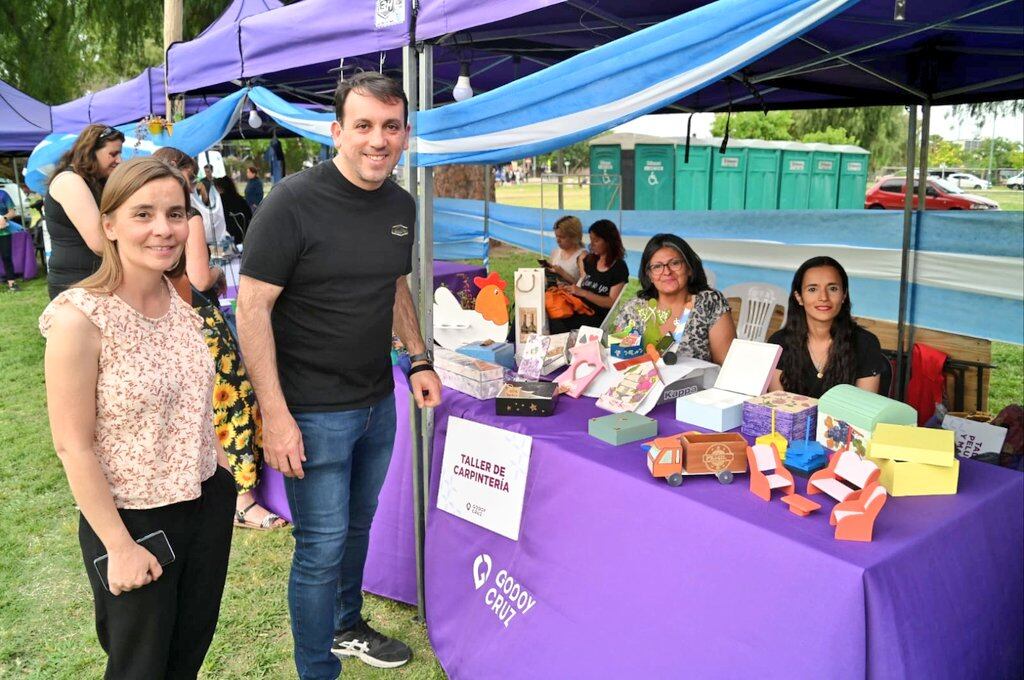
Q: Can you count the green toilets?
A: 8